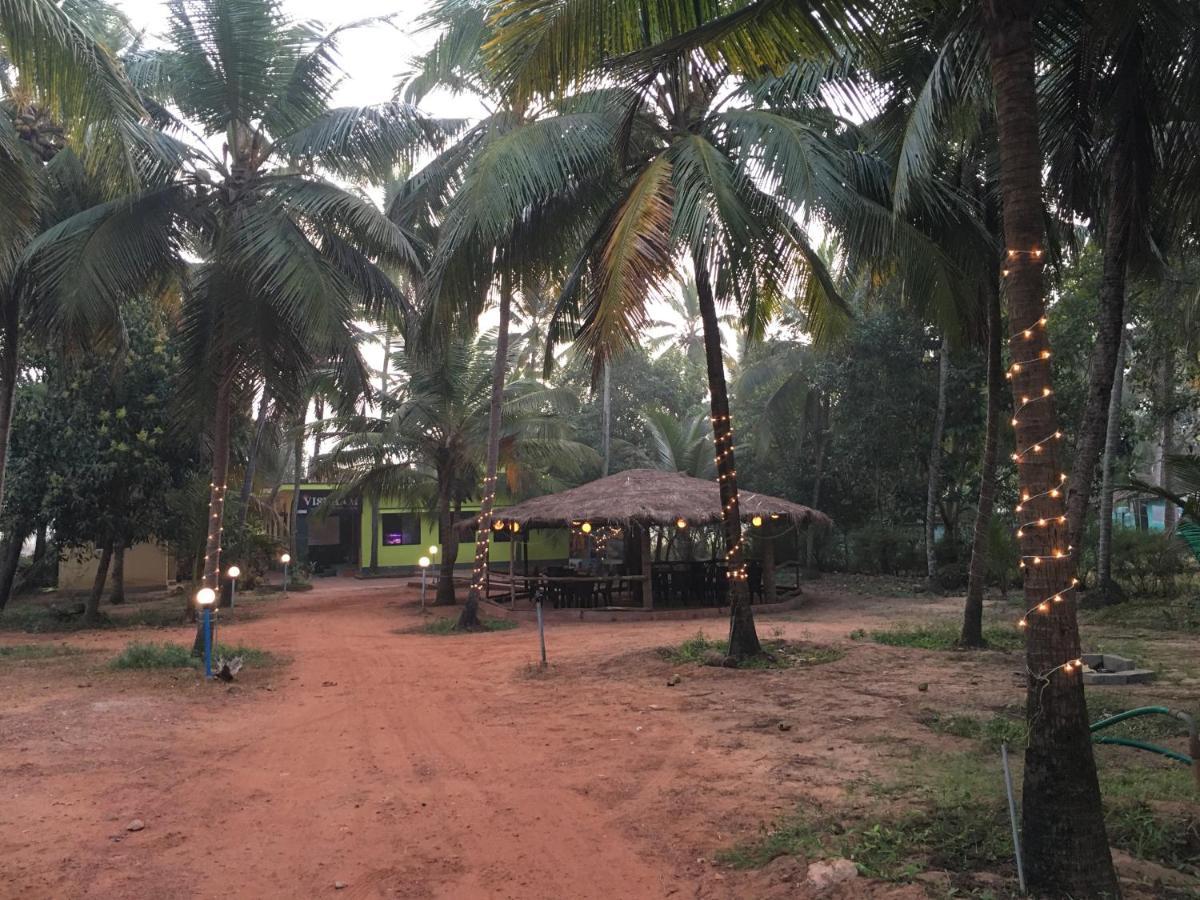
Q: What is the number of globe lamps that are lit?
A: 5